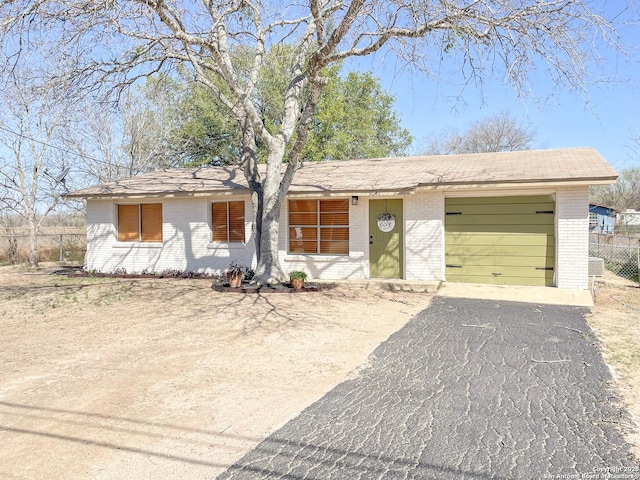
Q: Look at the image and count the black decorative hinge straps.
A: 4